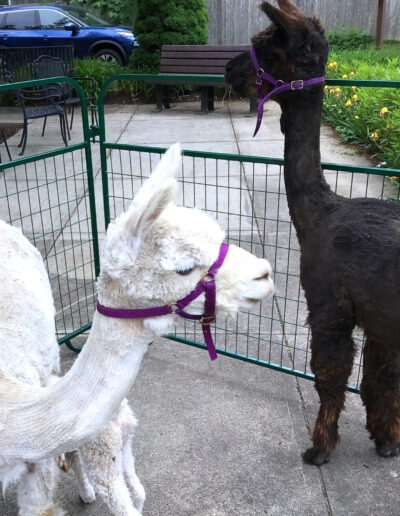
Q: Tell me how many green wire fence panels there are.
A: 2